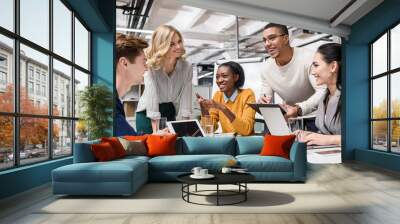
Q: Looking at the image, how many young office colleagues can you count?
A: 5